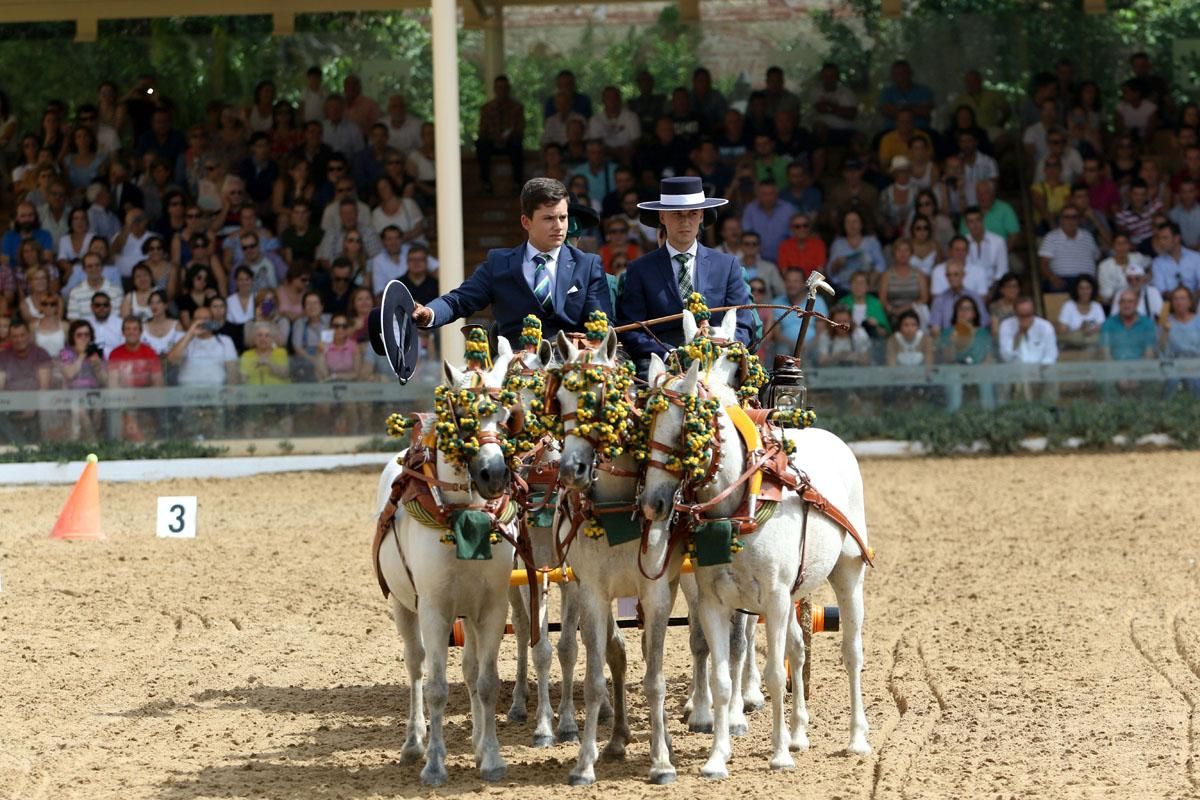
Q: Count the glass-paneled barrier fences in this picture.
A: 1